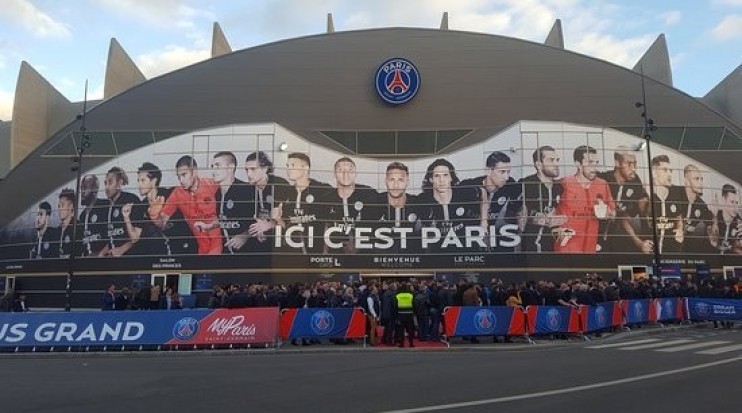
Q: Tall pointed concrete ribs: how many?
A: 8